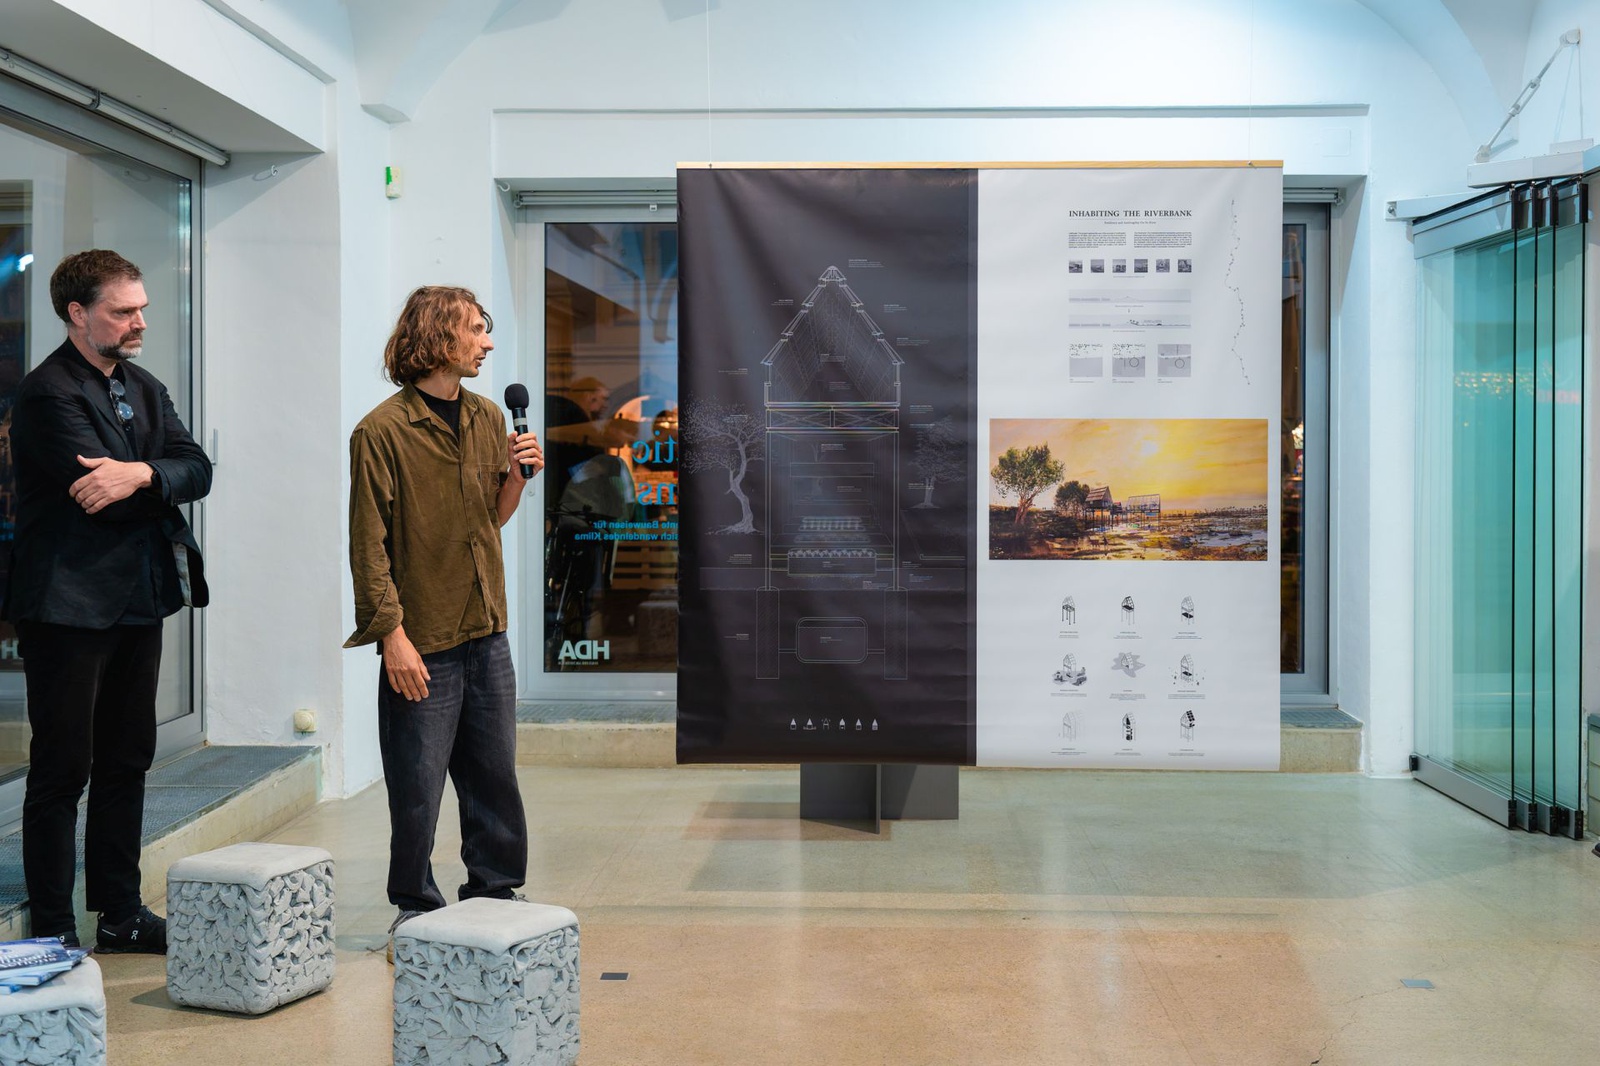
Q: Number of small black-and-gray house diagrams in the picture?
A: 9